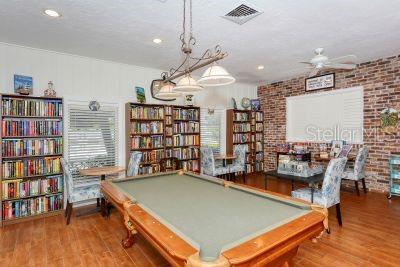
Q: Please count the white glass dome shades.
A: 3